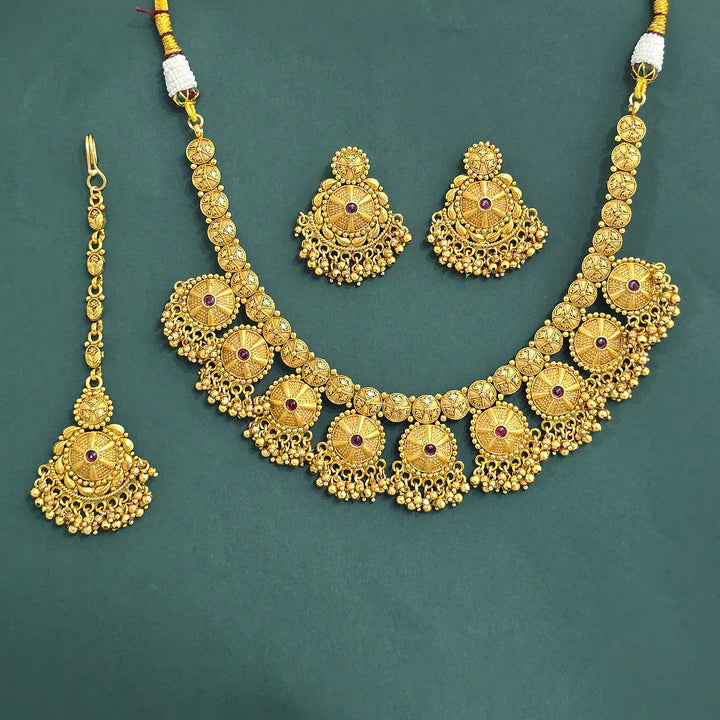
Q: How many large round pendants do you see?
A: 9